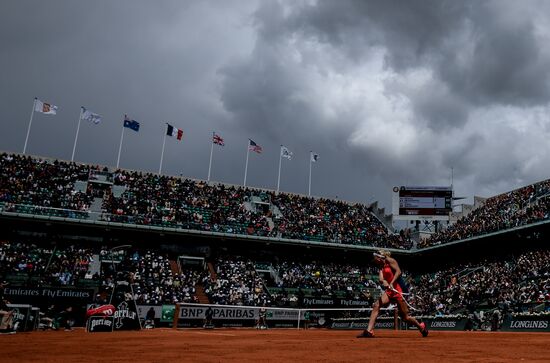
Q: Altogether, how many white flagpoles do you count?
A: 8